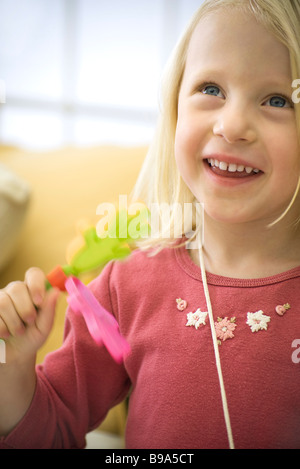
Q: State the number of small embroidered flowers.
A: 5